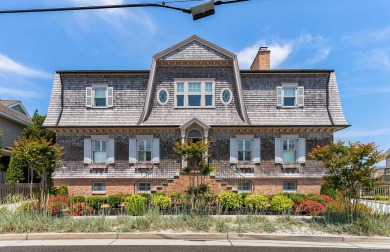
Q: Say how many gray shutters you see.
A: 12